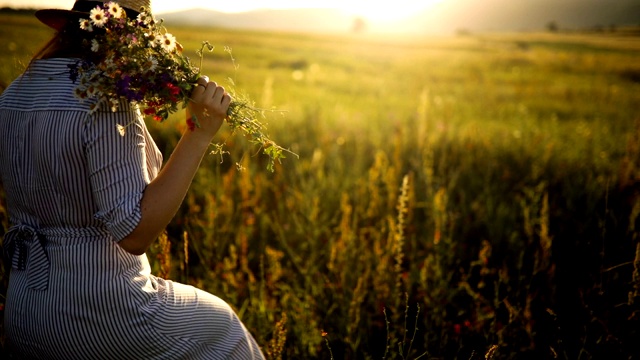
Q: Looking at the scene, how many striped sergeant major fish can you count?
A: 0